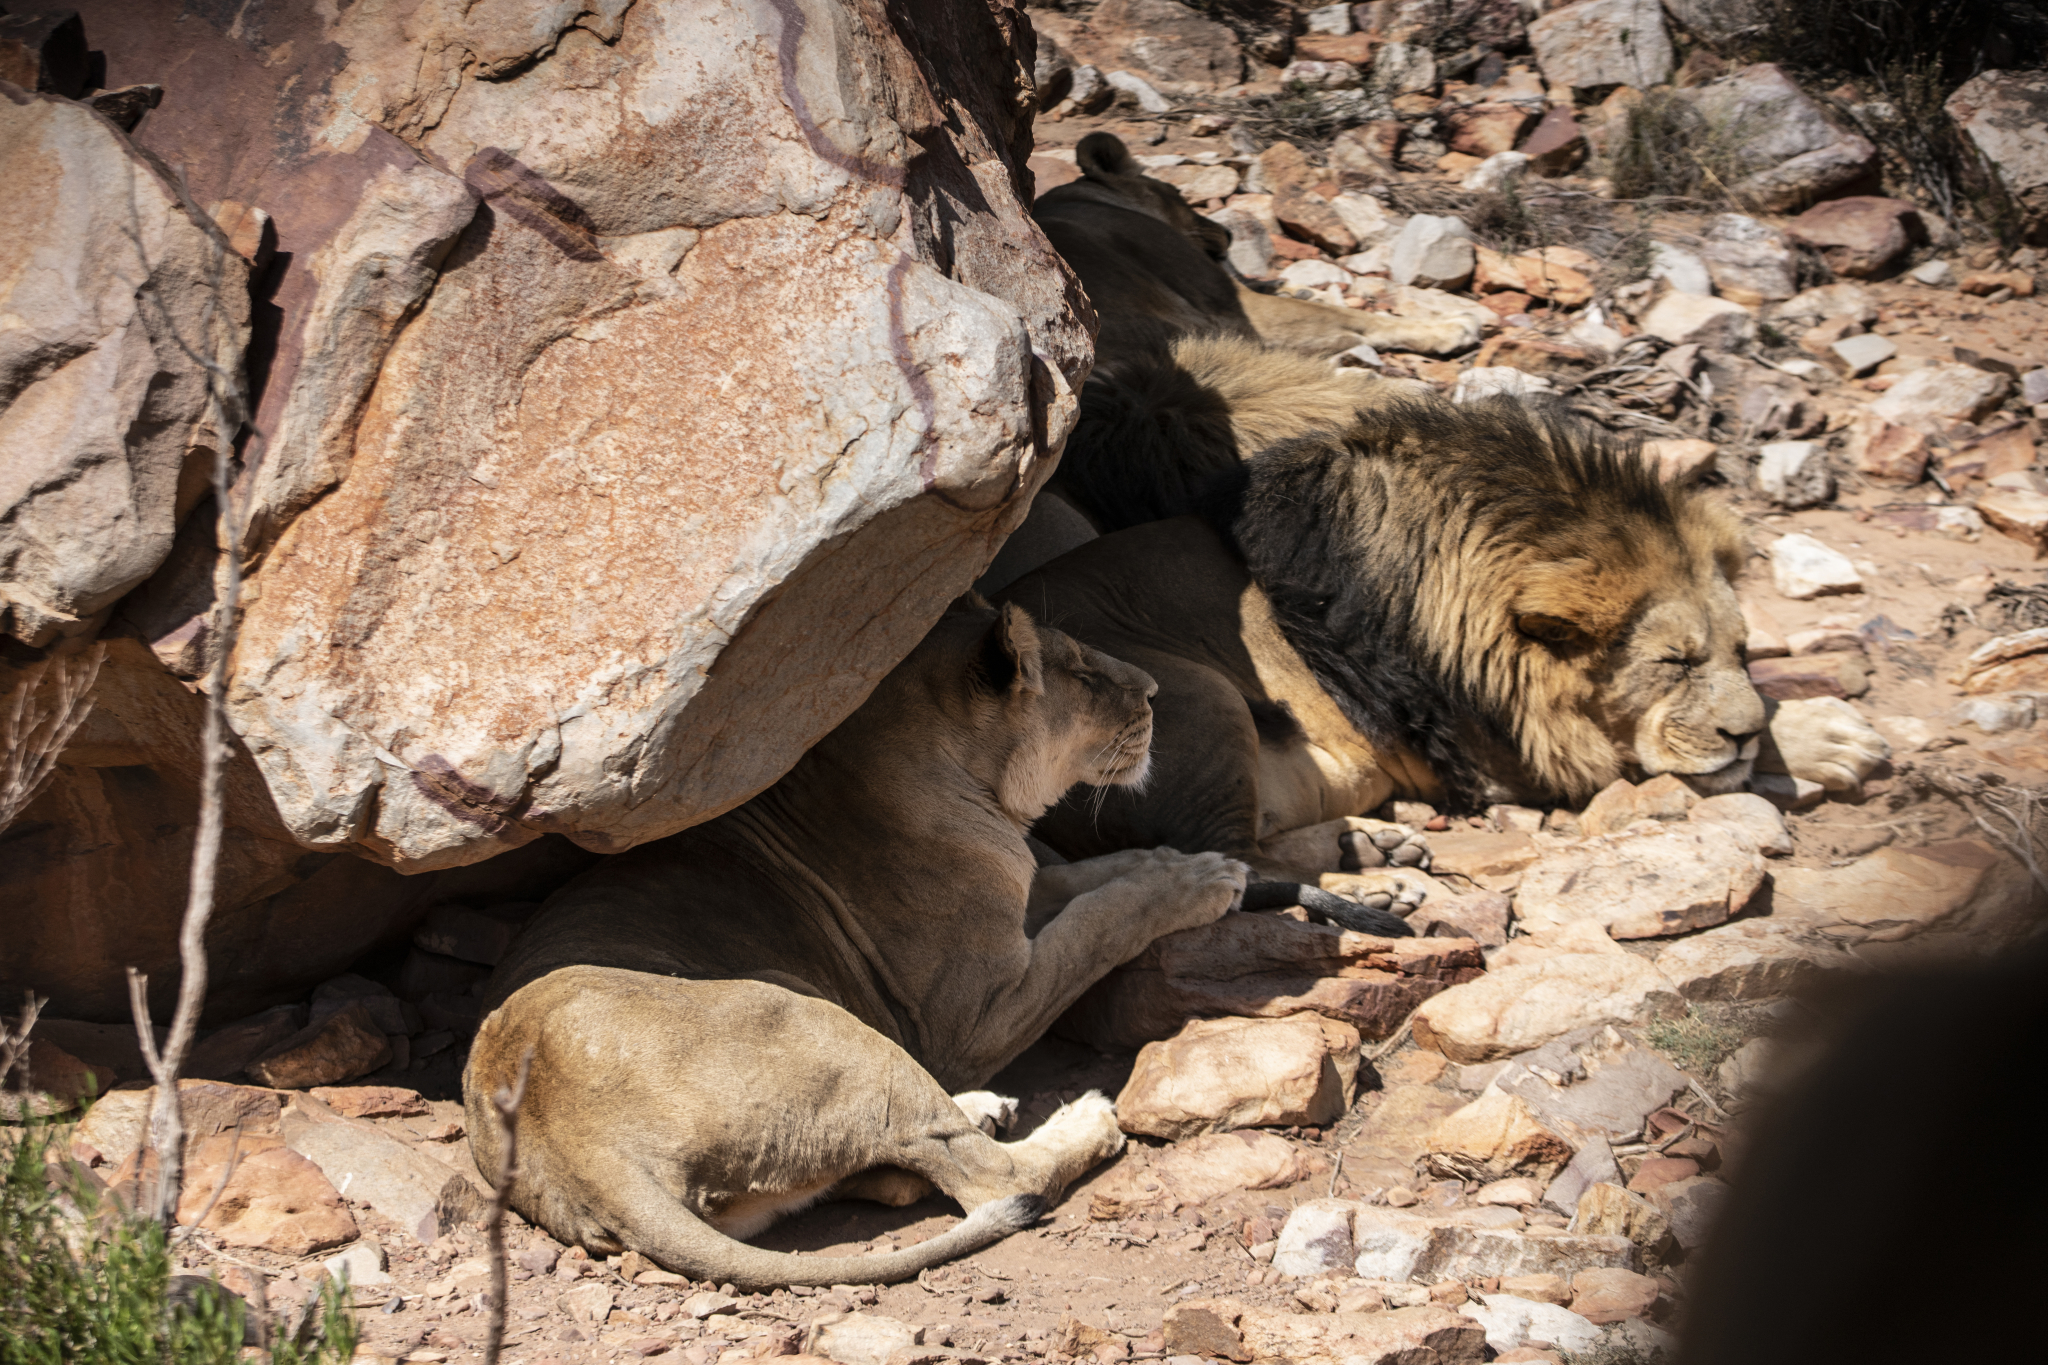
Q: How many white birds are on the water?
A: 0